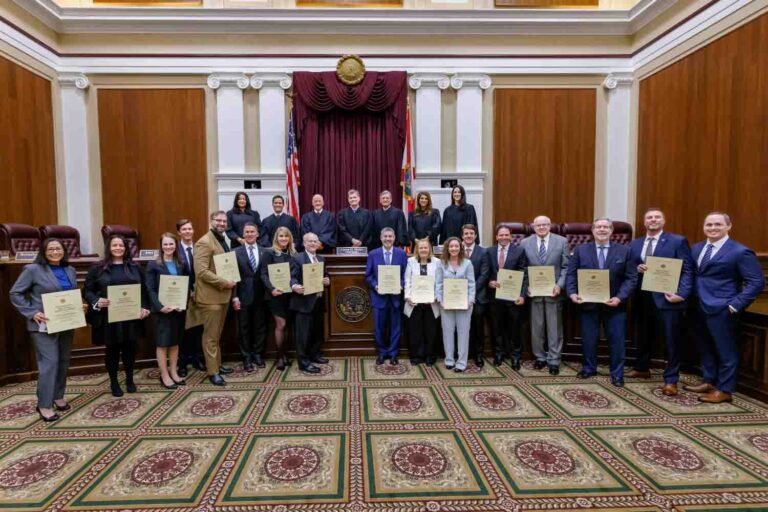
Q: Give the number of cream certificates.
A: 13